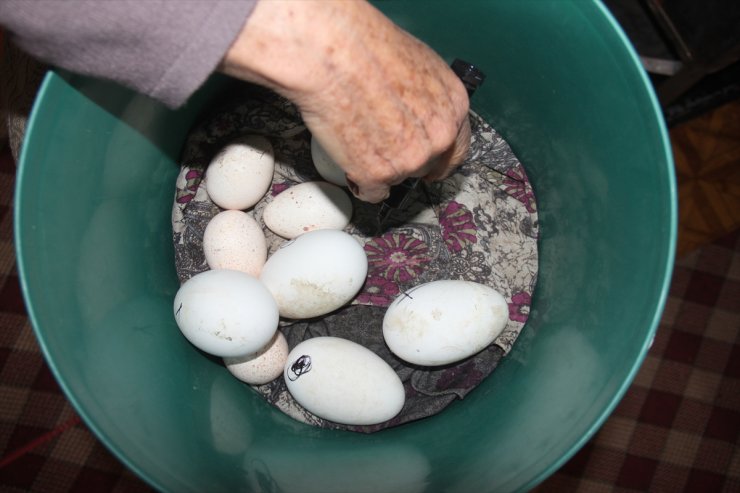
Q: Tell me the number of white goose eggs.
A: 4